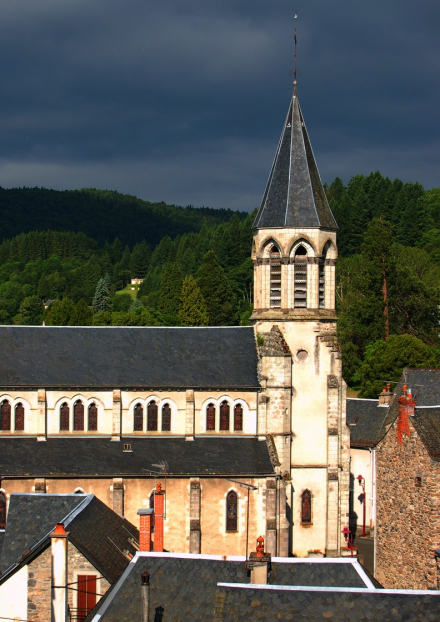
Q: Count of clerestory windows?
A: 11